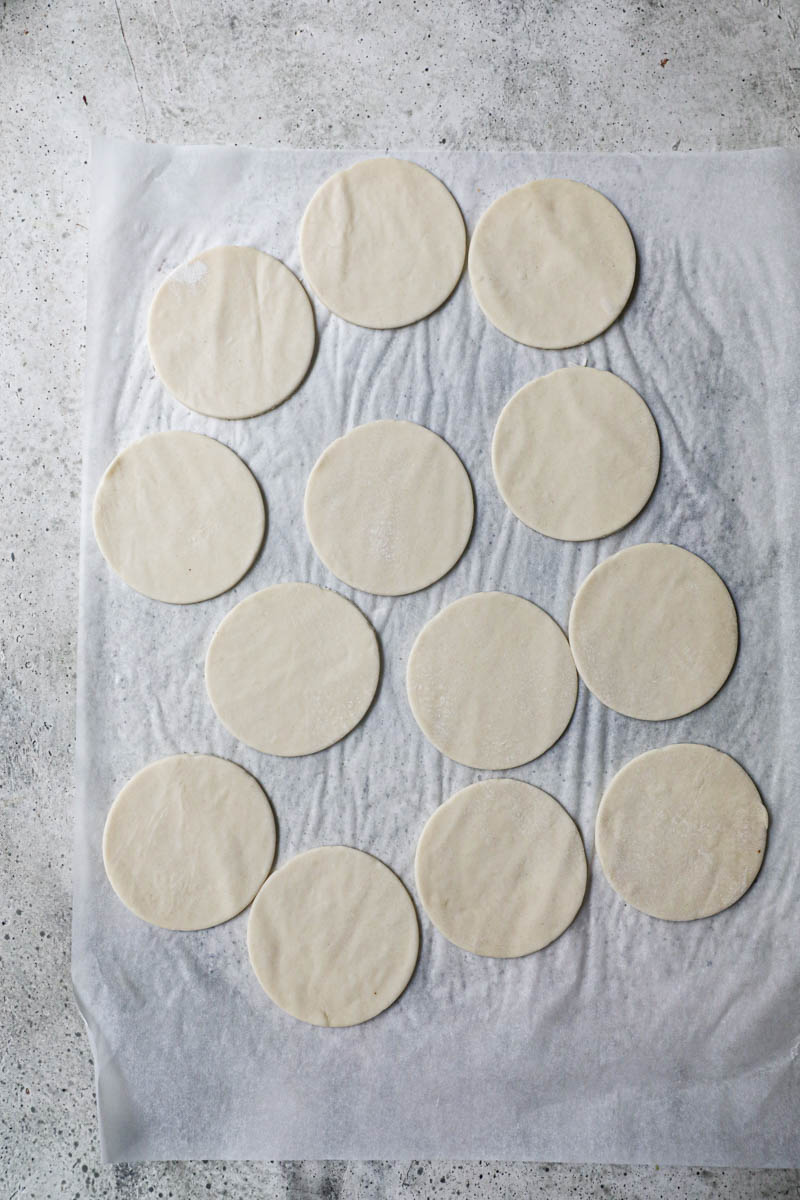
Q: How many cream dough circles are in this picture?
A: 13